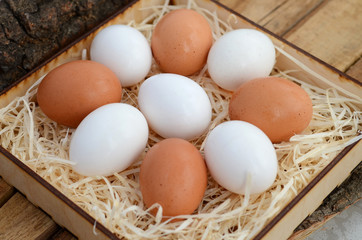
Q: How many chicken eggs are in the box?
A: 9